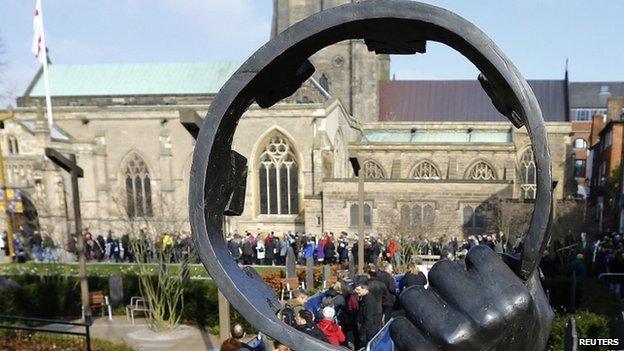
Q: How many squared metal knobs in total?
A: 5